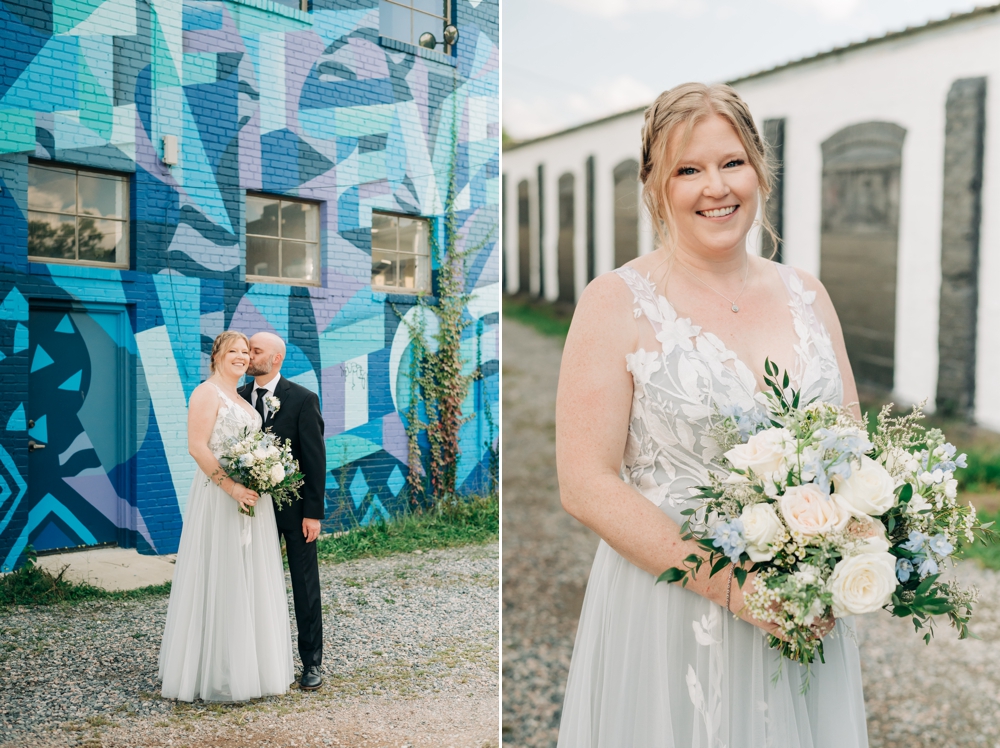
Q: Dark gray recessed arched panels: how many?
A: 4